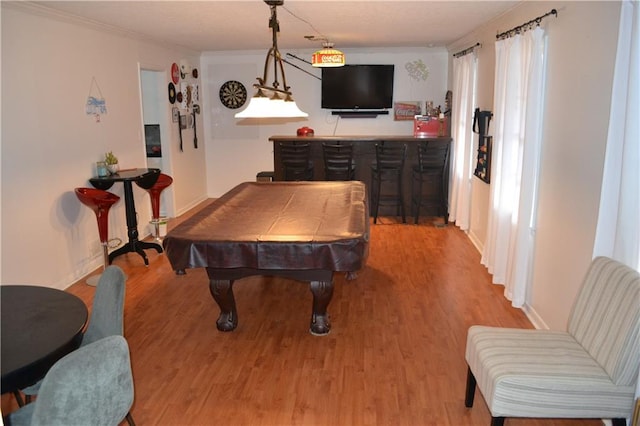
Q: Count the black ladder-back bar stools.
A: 4